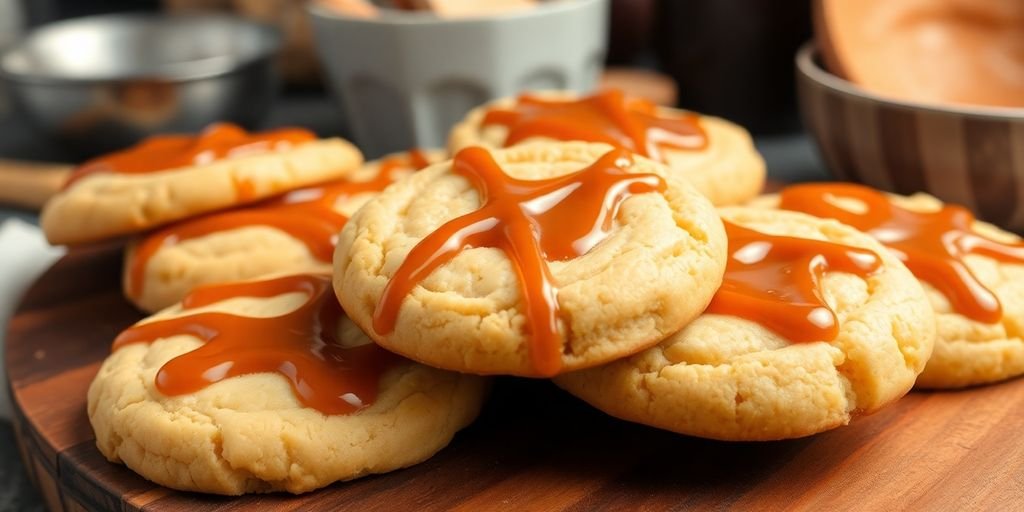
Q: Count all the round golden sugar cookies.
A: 7